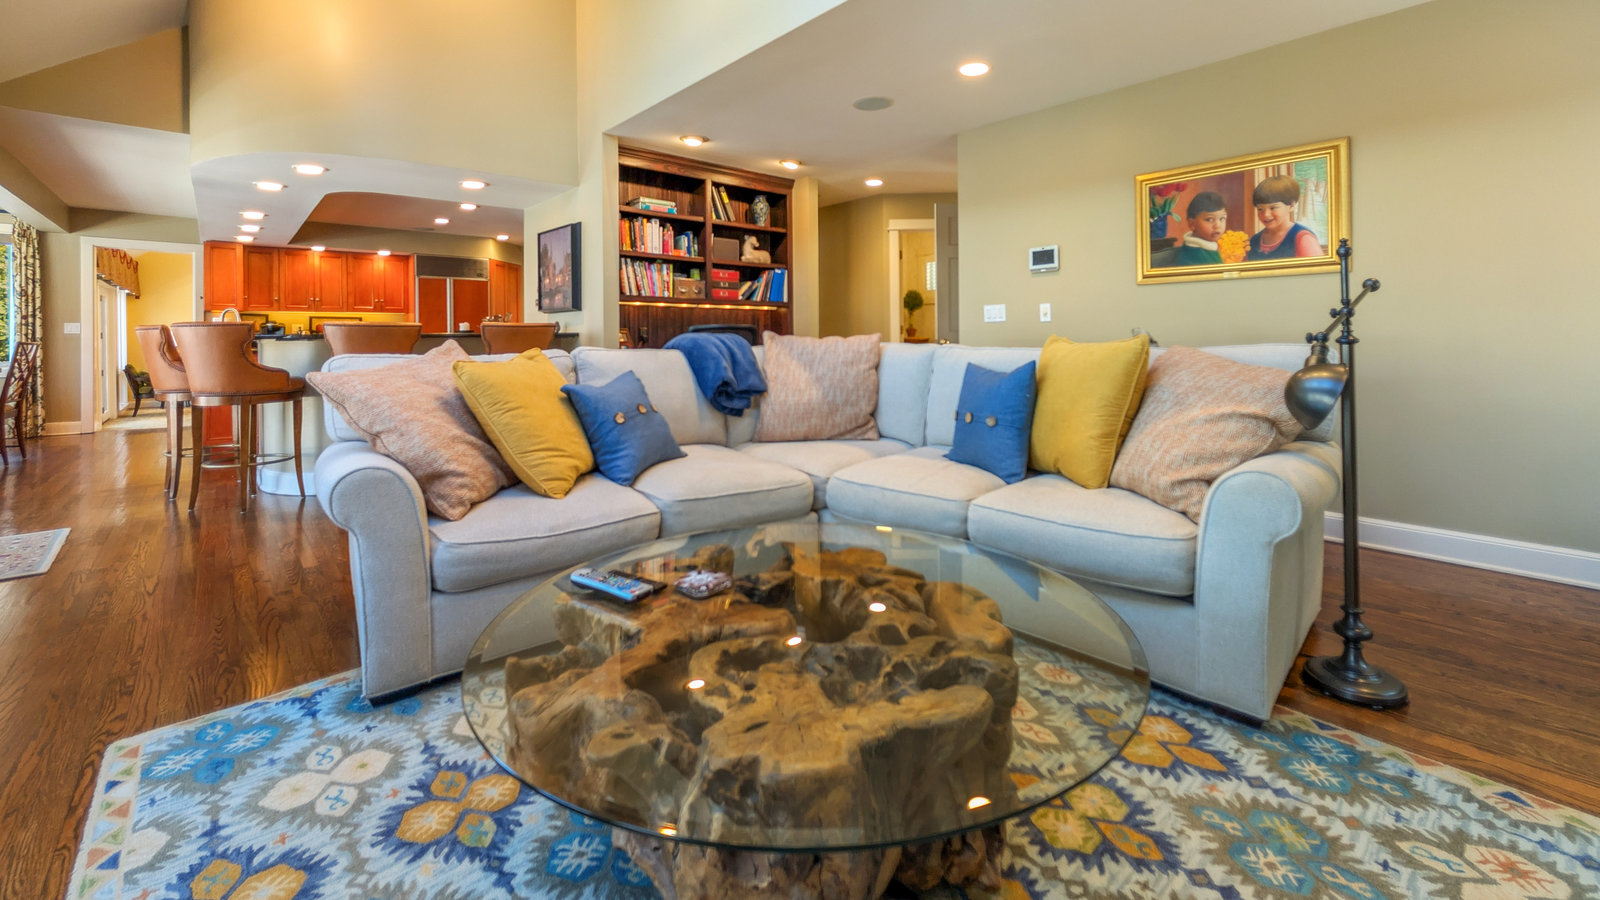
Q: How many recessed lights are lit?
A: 15